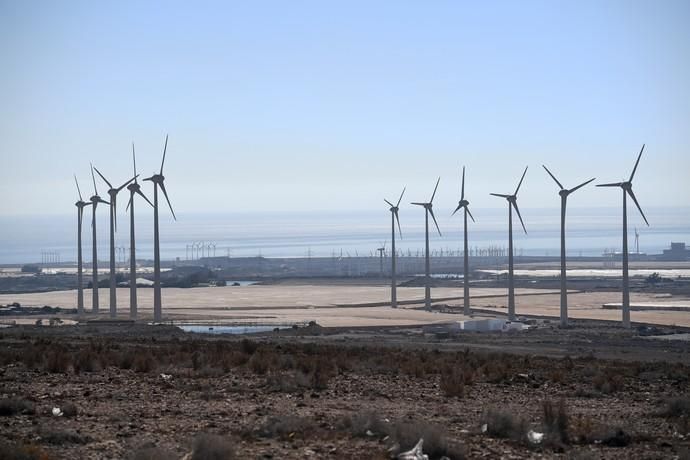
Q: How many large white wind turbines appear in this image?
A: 11